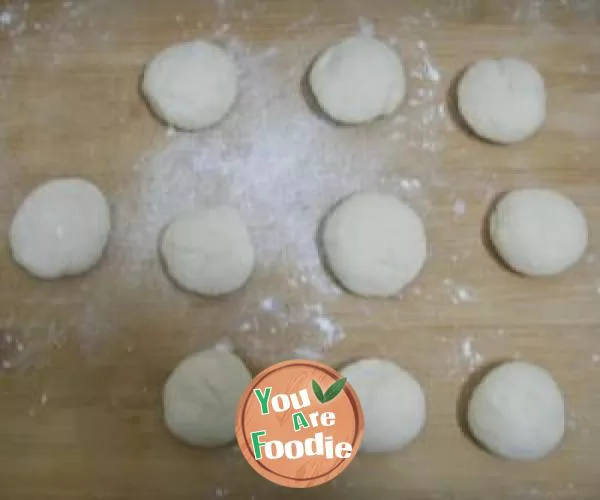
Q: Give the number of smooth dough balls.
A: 10